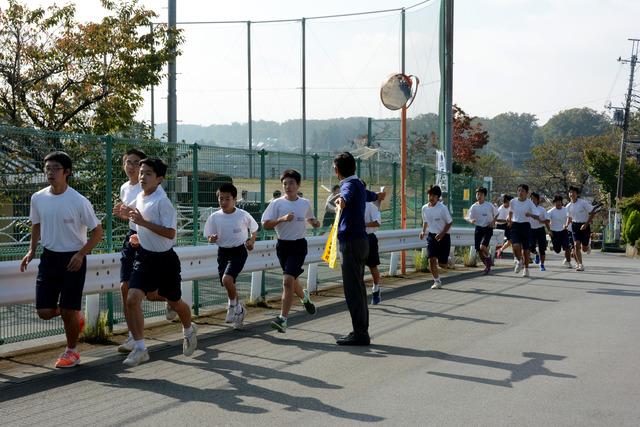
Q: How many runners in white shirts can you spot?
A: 13